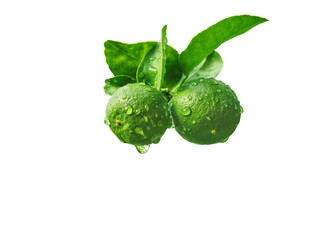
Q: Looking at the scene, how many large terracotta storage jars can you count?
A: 0